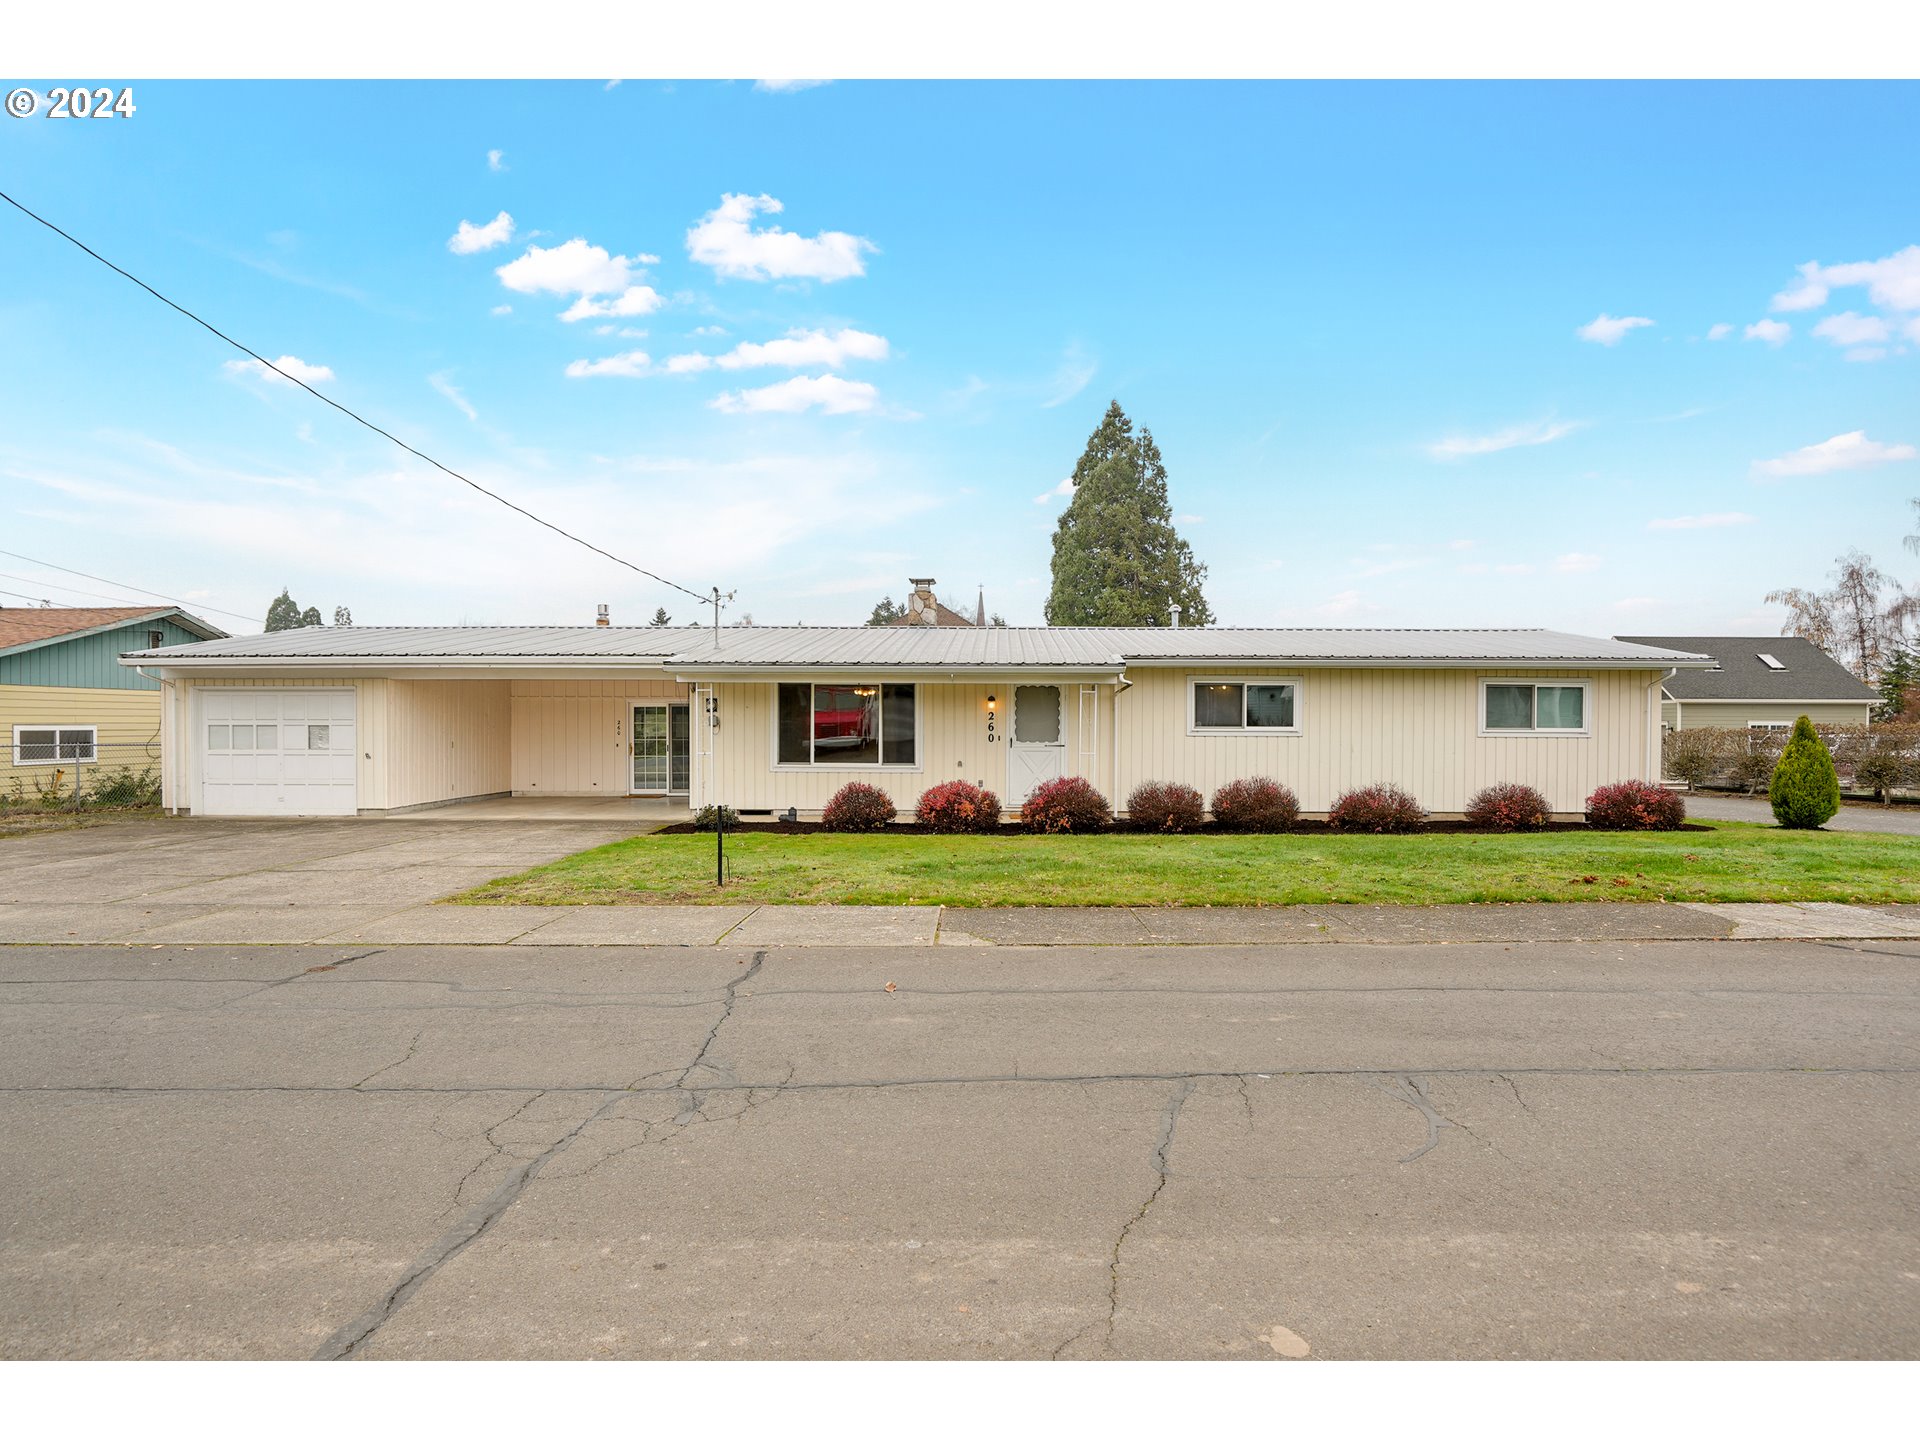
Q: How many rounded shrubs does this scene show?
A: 8